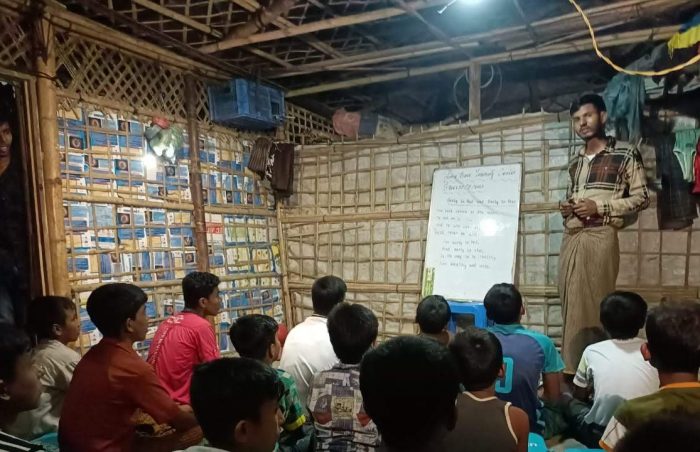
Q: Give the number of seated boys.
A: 15